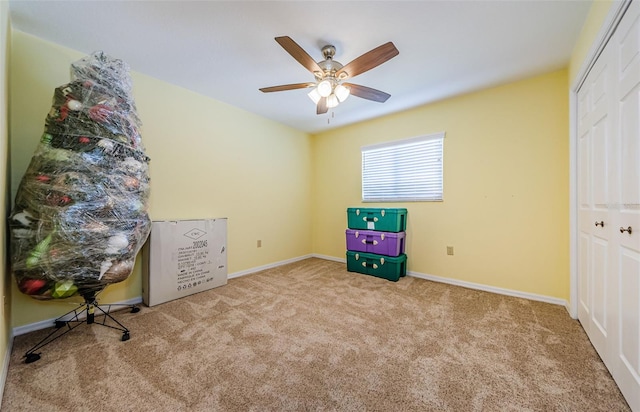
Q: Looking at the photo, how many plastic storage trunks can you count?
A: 3